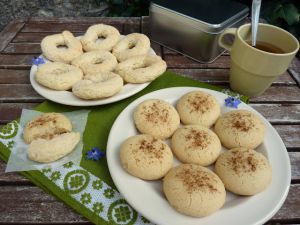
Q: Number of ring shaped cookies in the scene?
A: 7